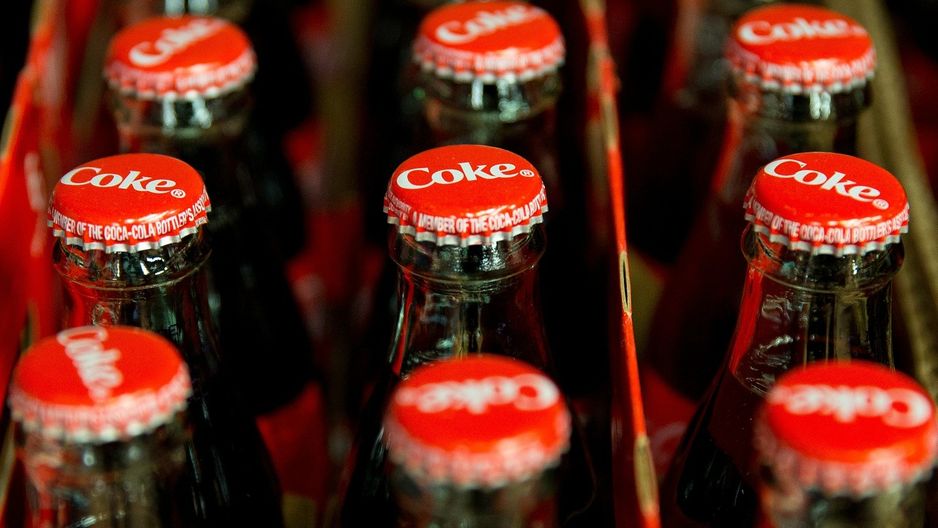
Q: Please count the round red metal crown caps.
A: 9